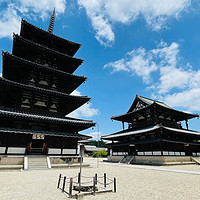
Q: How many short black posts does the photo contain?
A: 8